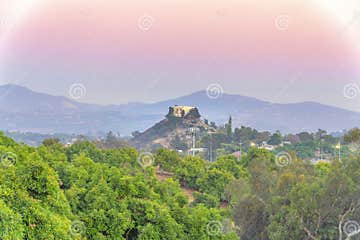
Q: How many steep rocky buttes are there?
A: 1